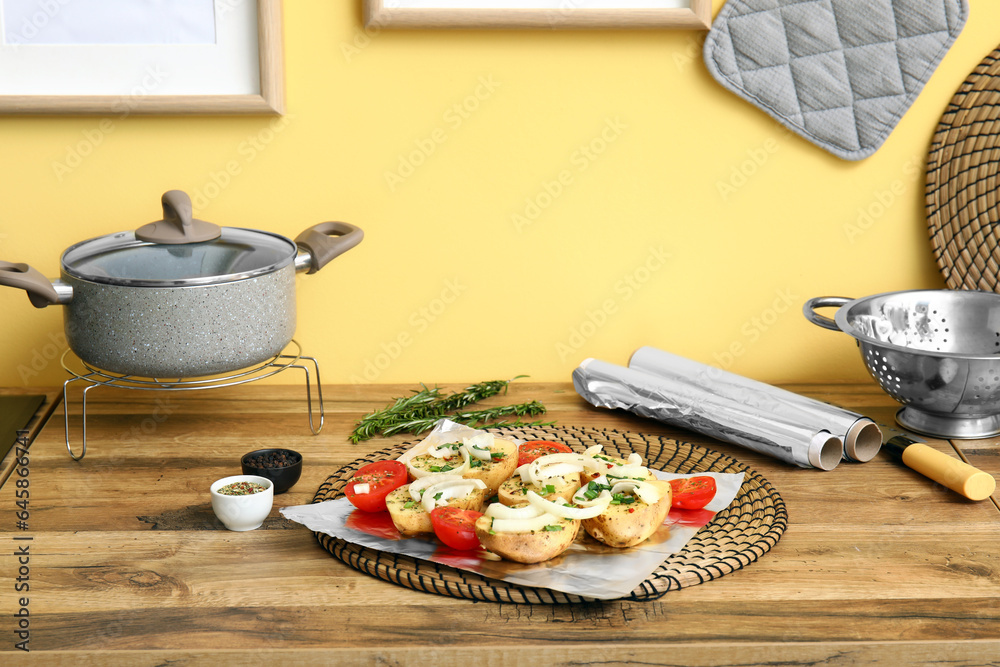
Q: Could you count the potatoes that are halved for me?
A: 6